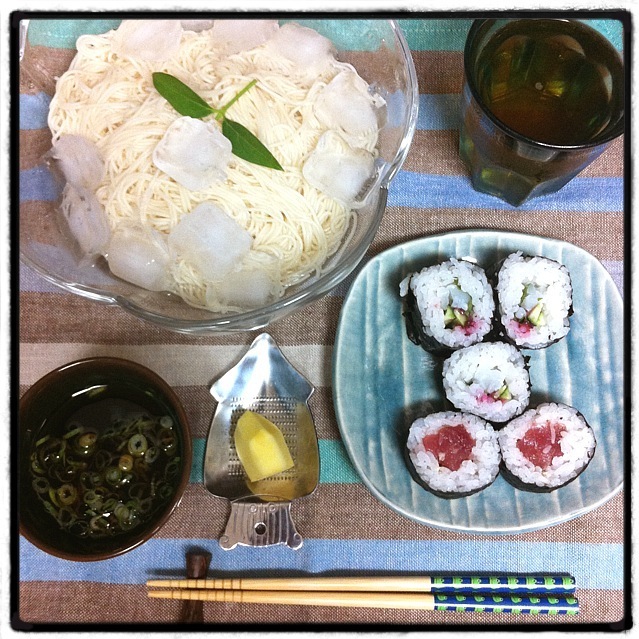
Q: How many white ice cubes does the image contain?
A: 11